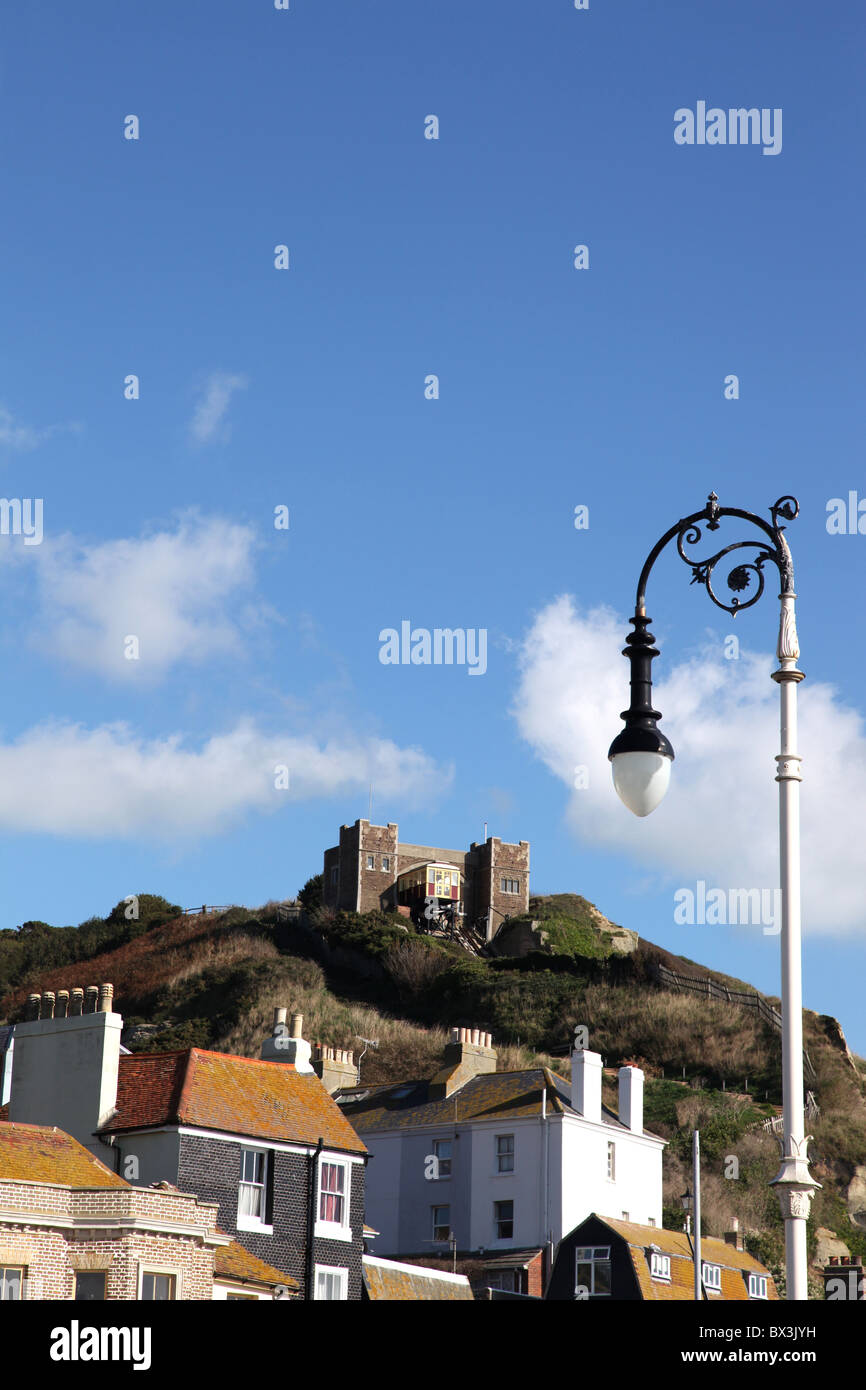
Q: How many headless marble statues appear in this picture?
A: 0